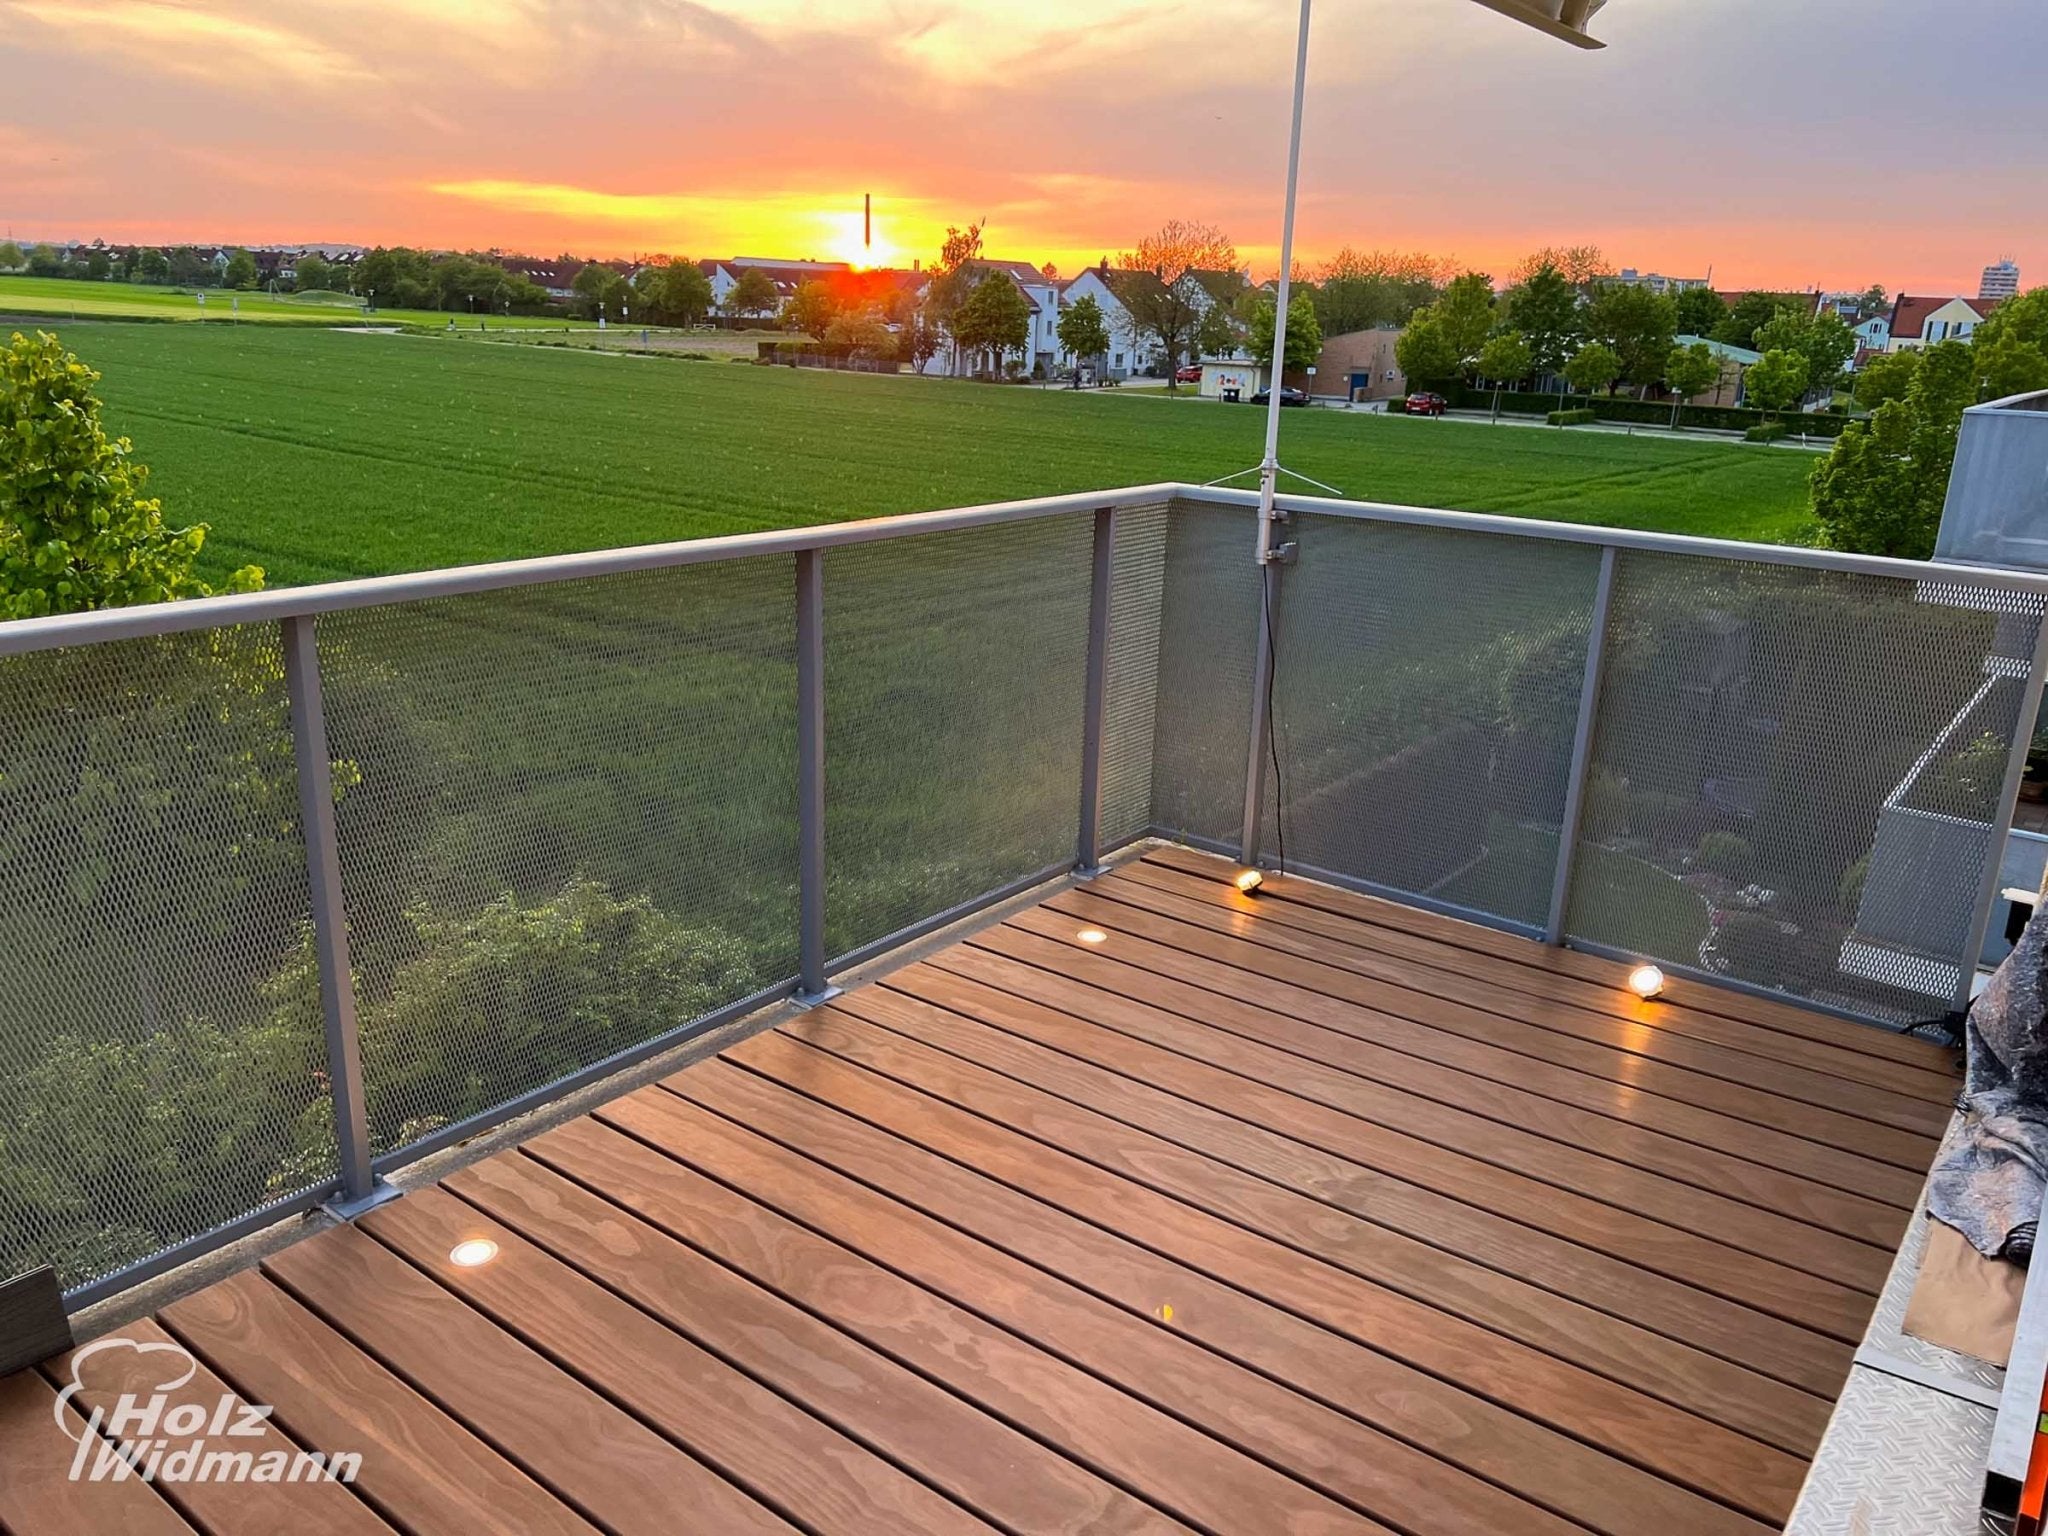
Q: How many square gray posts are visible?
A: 6